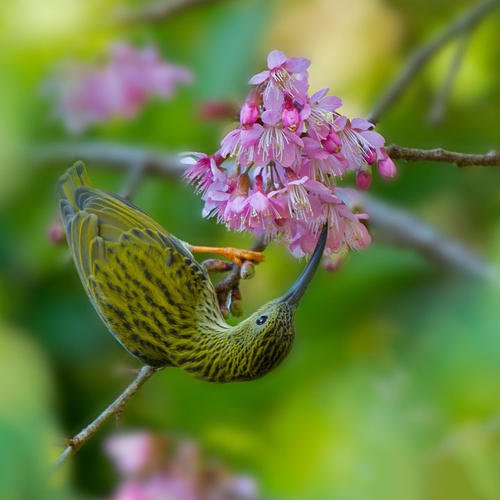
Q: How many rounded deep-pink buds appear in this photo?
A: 6